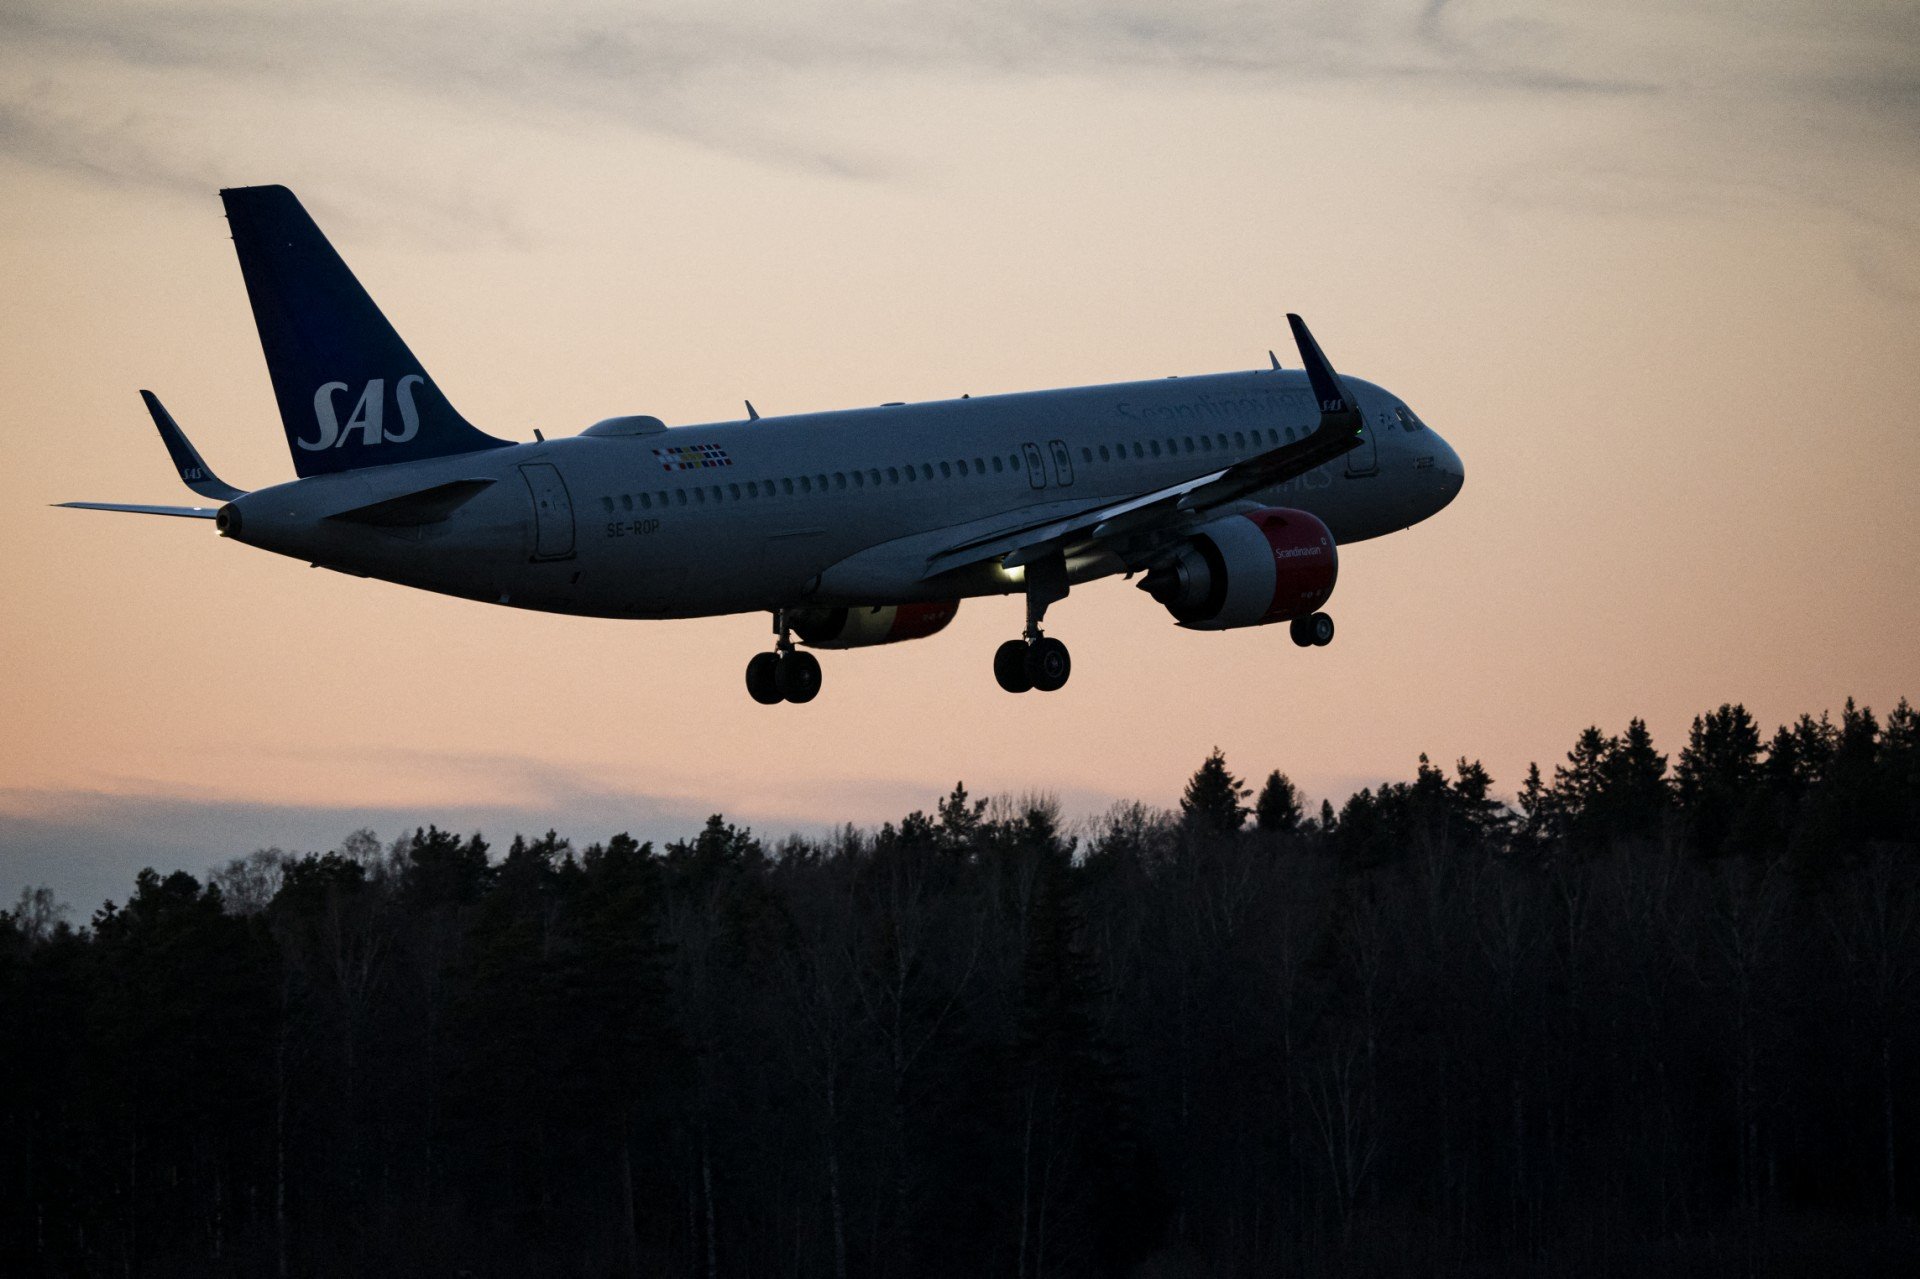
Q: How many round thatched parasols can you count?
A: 0